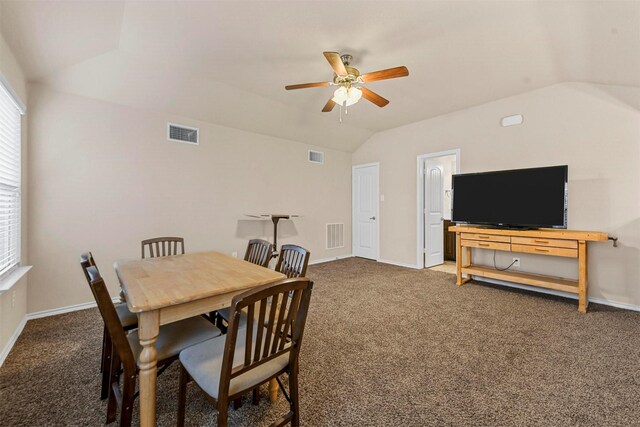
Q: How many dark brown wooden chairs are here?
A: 6